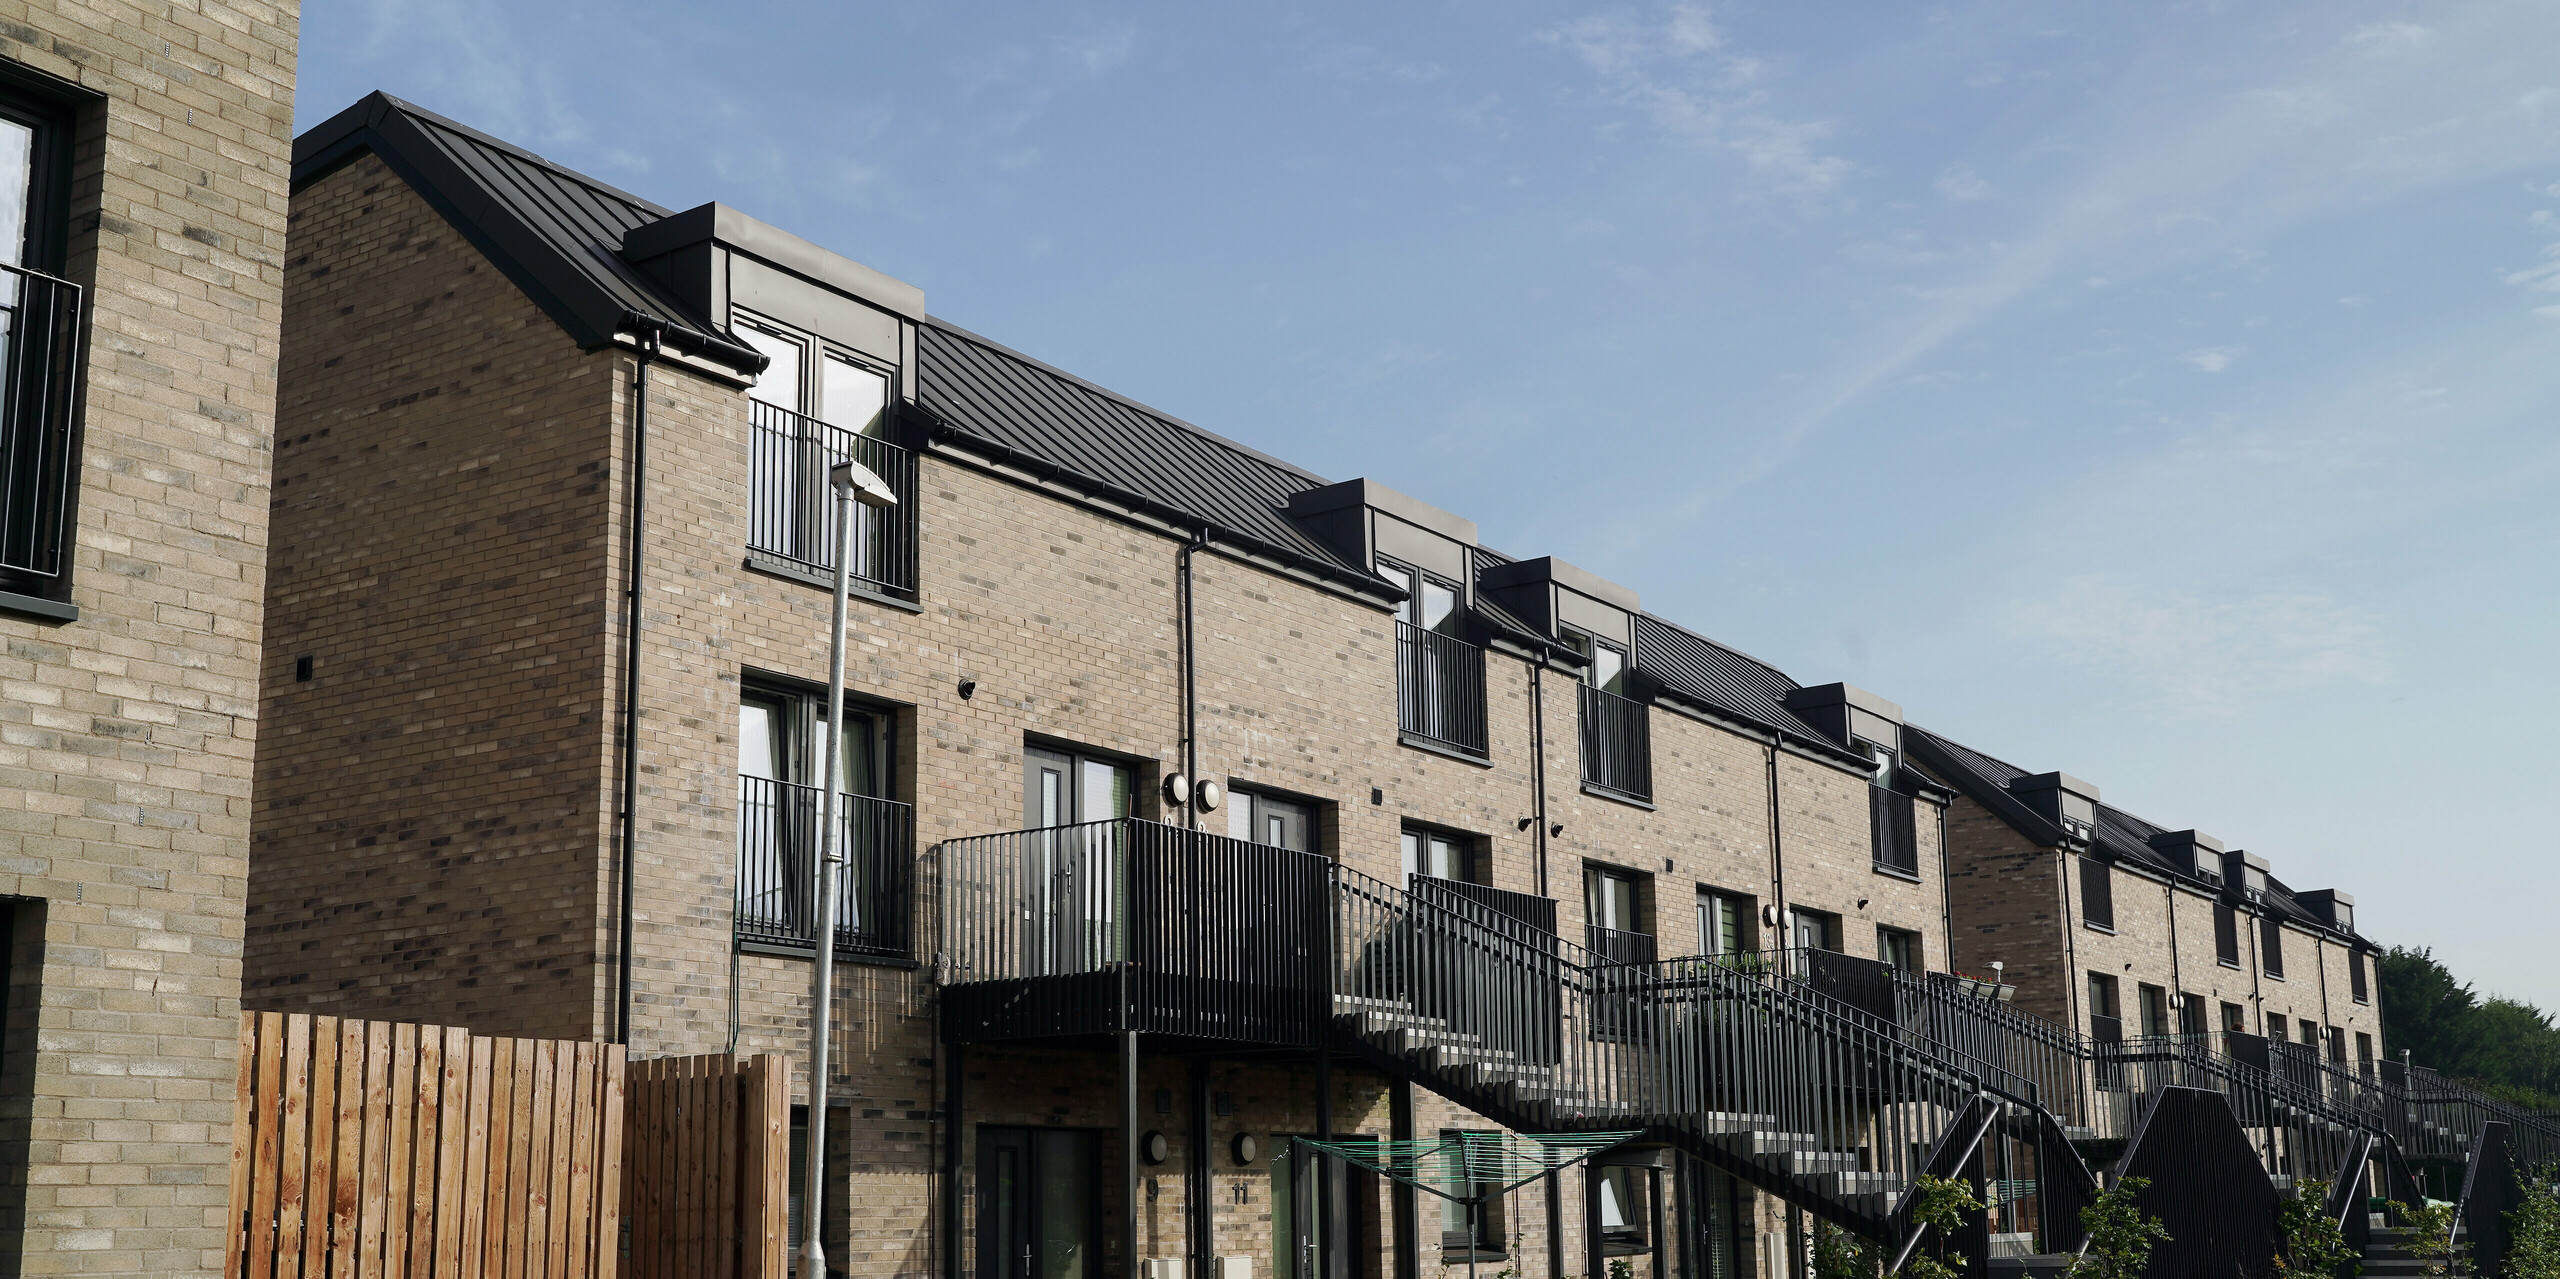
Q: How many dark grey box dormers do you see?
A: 8